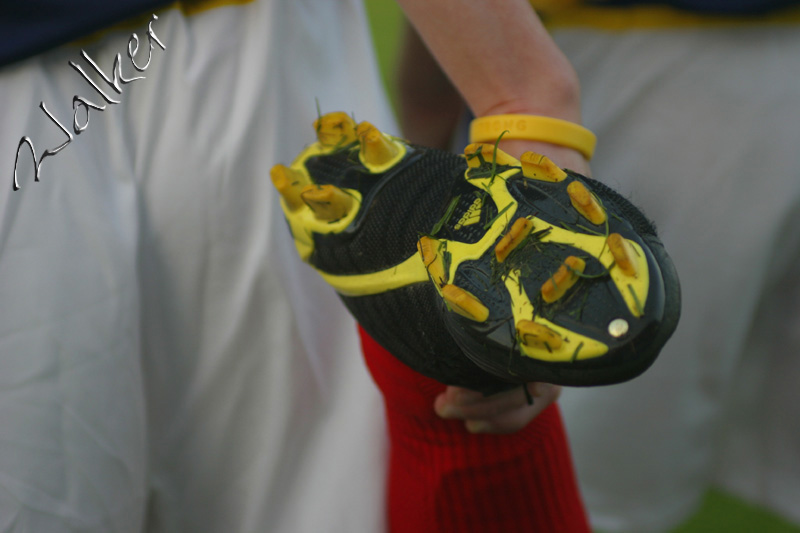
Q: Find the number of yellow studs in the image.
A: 13